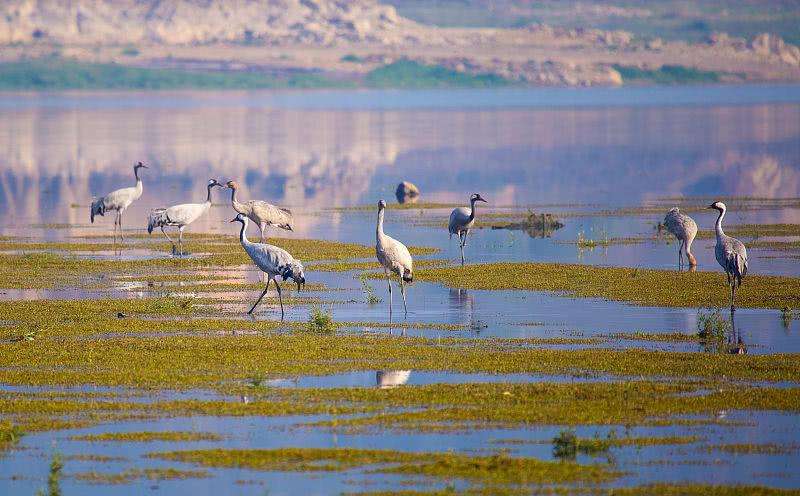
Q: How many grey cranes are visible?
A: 8